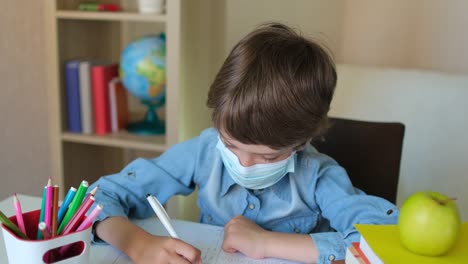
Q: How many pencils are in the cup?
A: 11